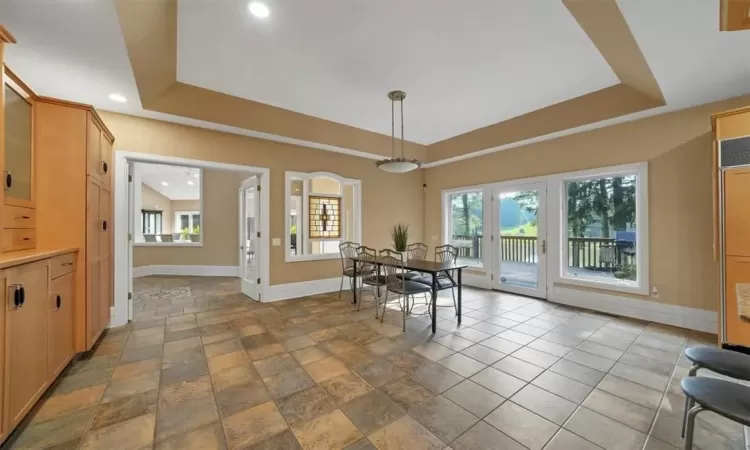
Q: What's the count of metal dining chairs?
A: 5